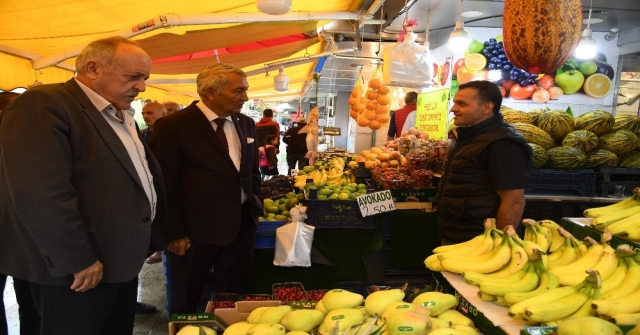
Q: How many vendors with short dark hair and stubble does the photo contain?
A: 1